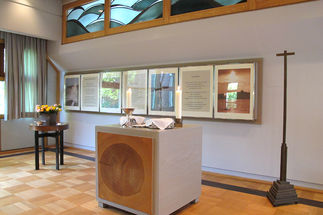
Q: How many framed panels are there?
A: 7